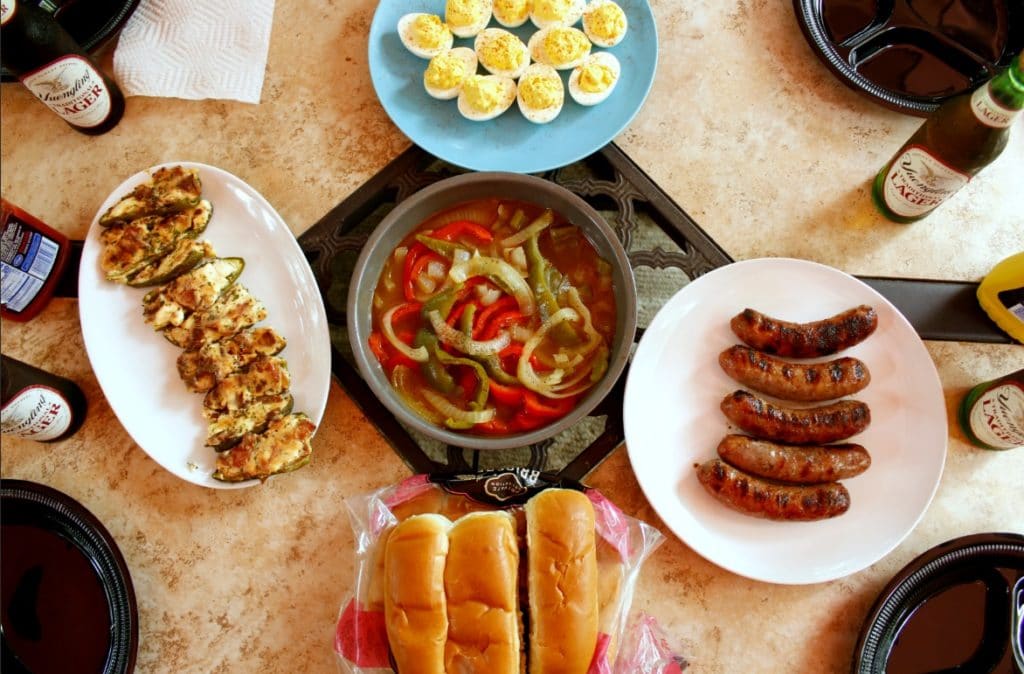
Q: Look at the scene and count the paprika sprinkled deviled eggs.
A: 11